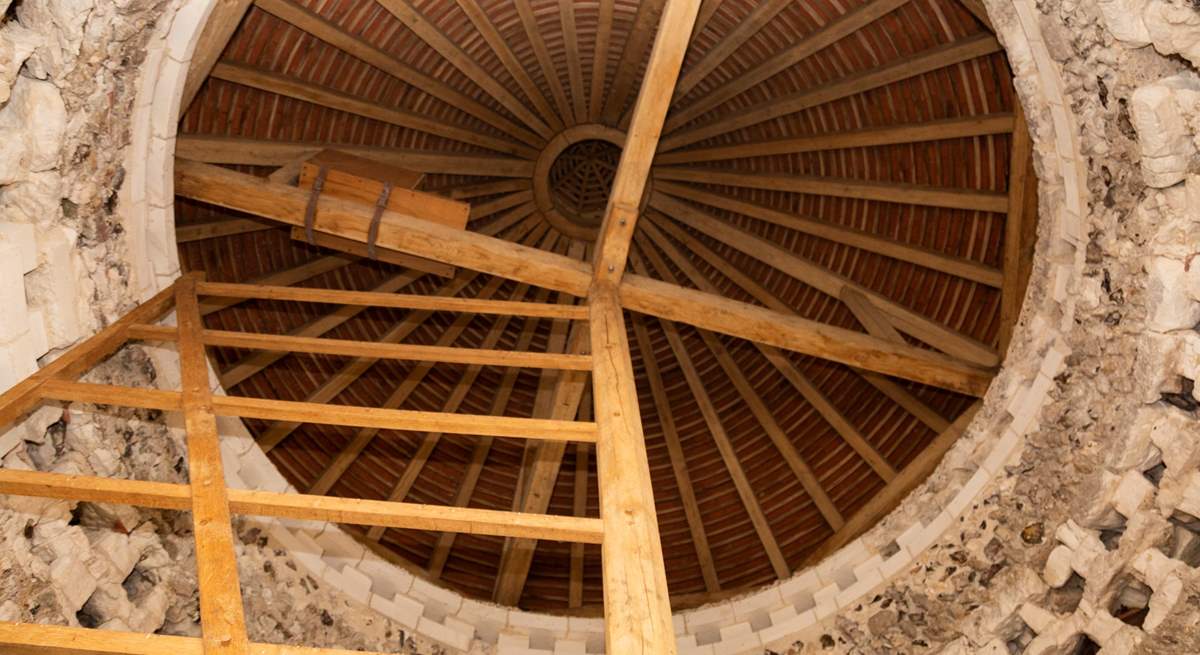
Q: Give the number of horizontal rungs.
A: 5